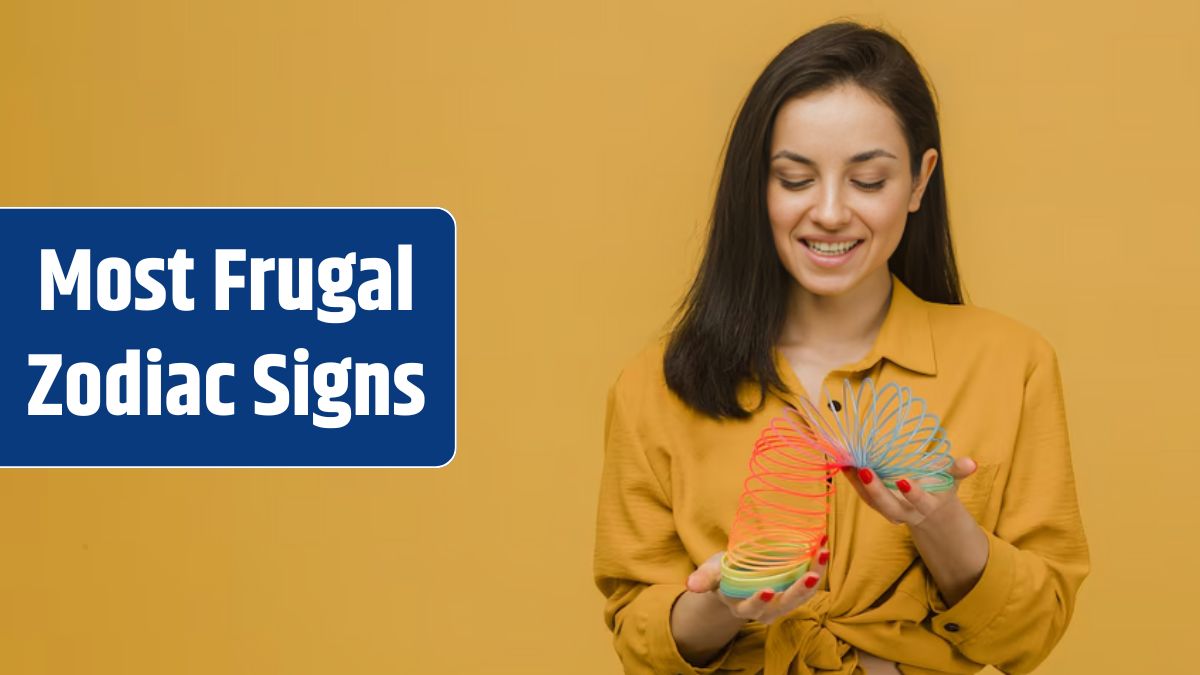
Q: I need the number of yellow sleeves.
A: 2